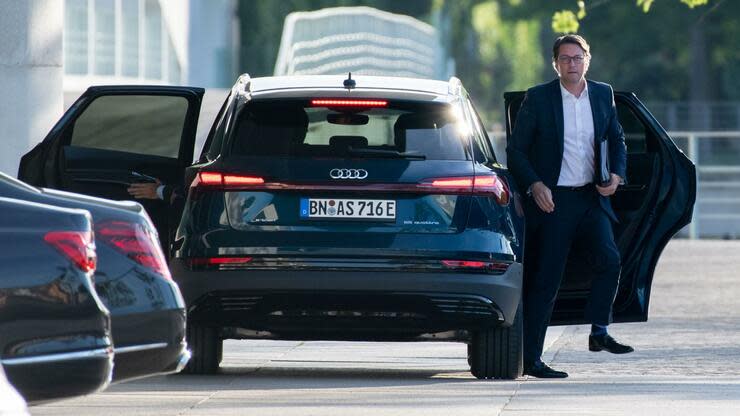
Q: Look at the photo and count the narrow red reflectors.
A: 2